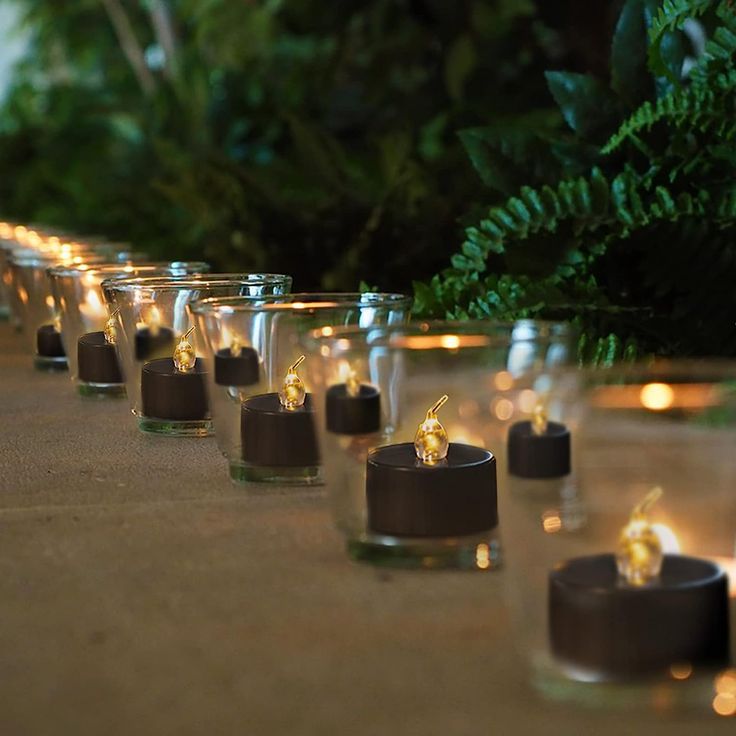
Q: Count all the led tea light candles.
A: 10